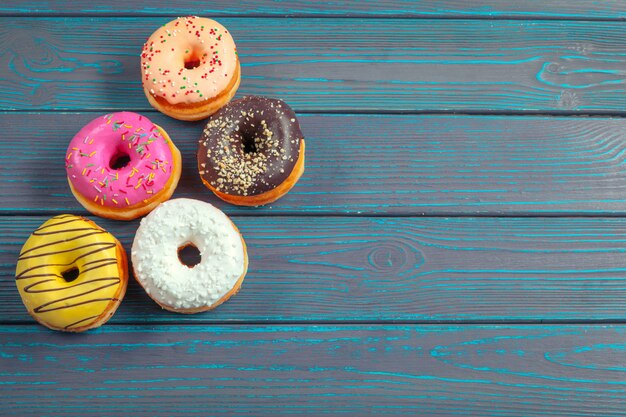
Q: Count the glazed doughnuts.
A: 5